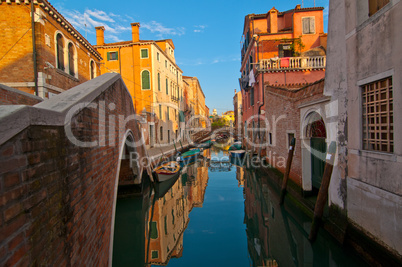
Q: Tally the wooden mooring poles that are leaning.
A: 2